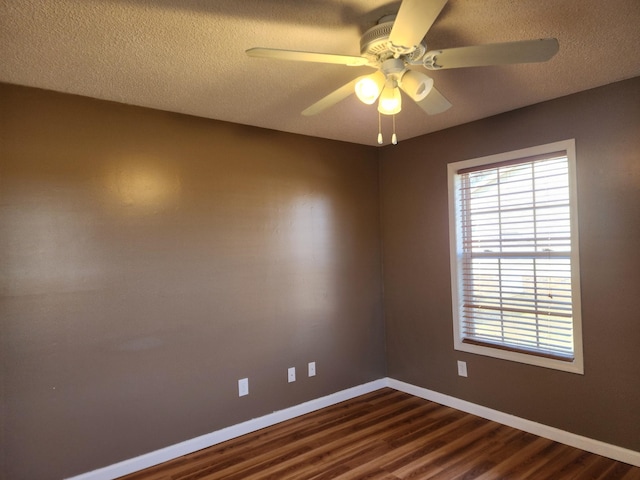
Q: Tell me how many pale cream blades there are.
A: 5